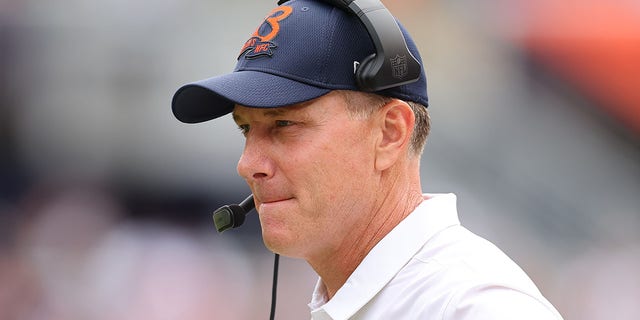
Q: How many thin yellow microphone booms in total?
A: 0